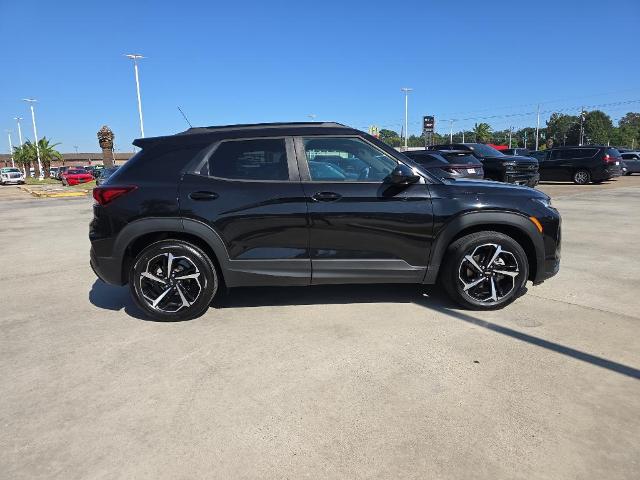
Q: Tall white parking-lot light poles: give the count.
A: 5